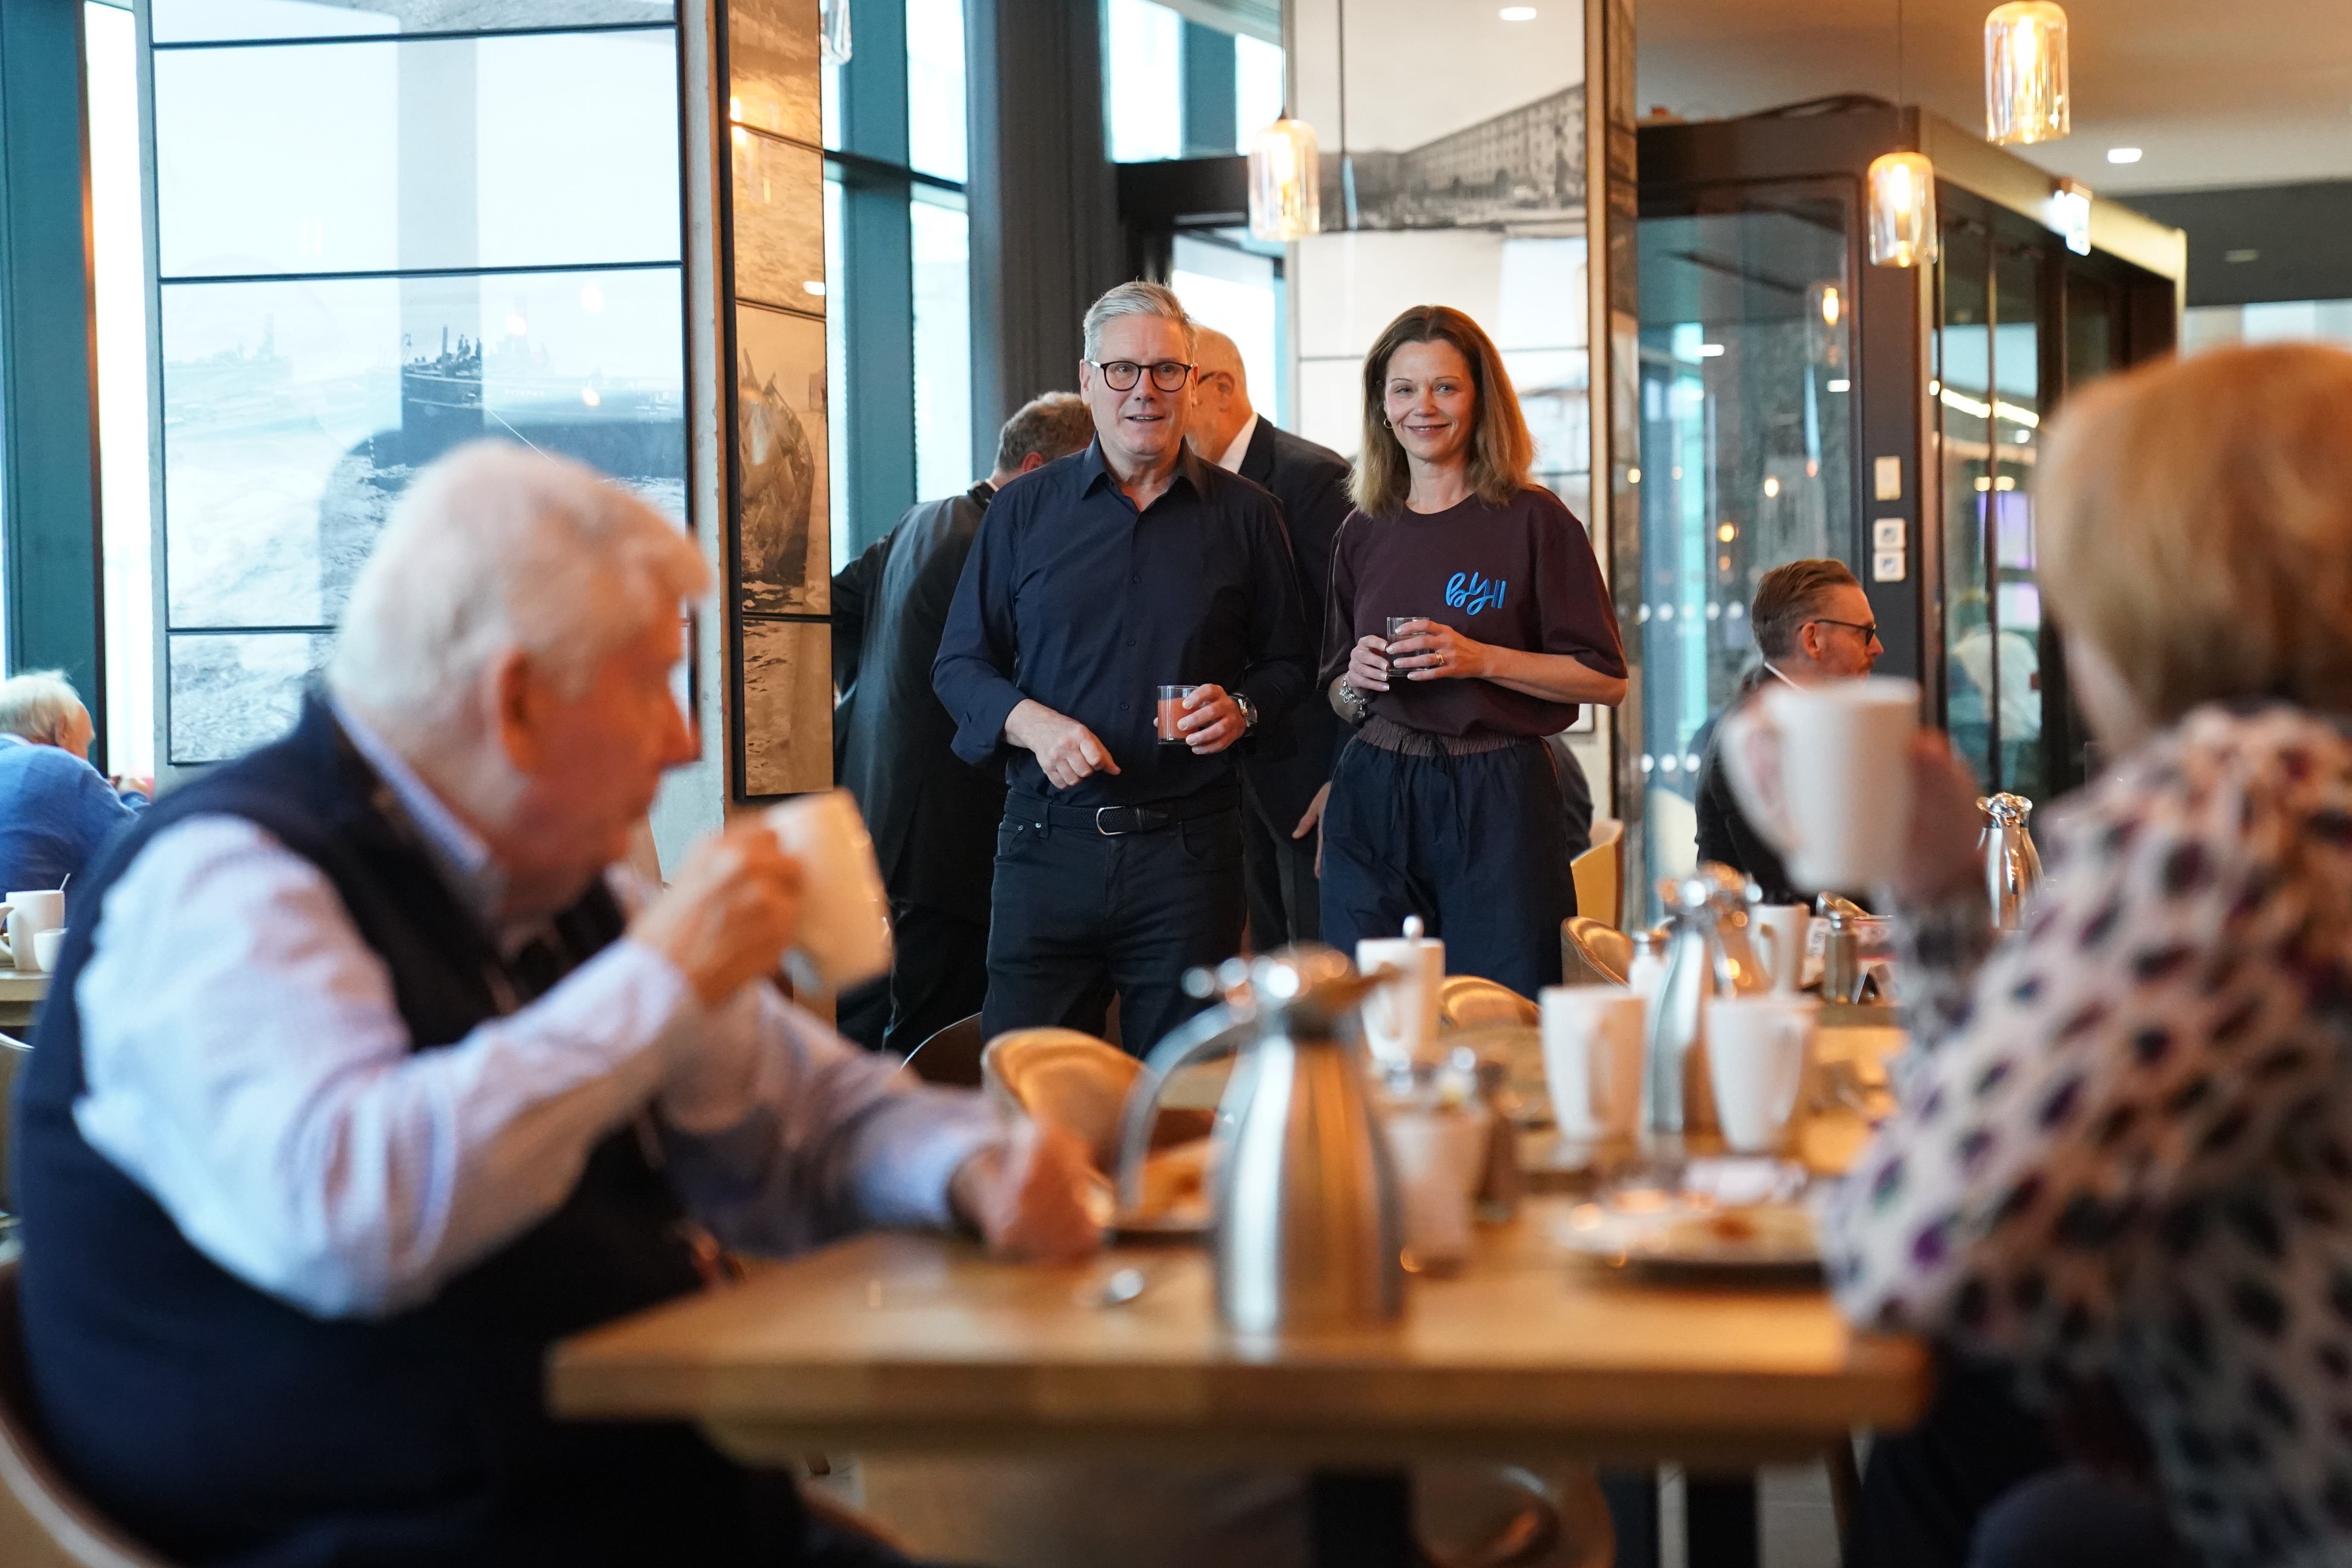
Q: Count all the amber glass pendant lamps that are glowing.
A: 3